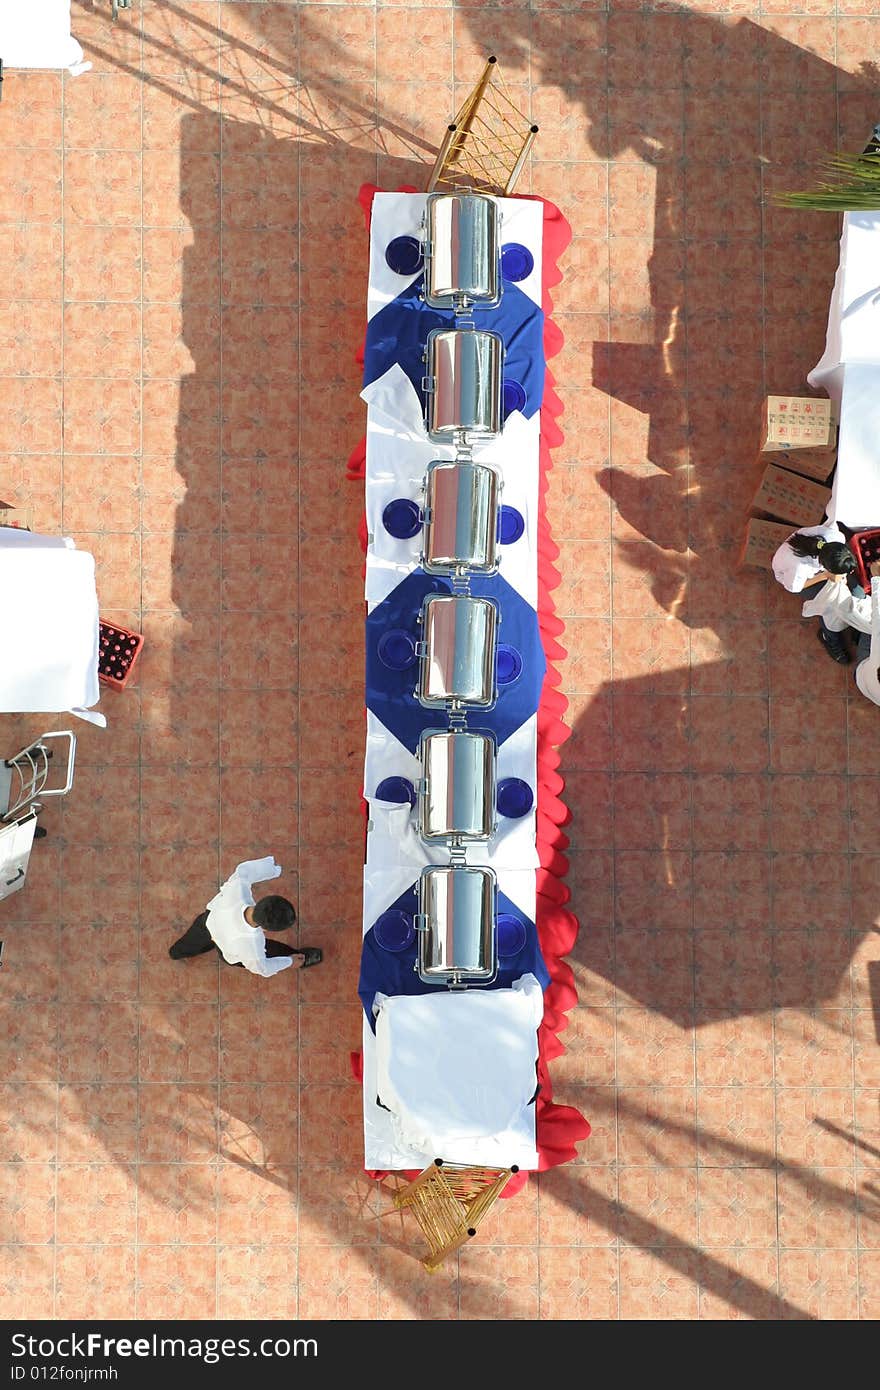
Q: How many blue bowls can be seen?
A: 11